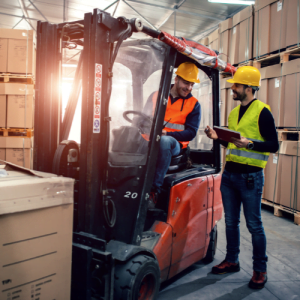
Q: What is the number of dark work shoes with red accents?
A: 2